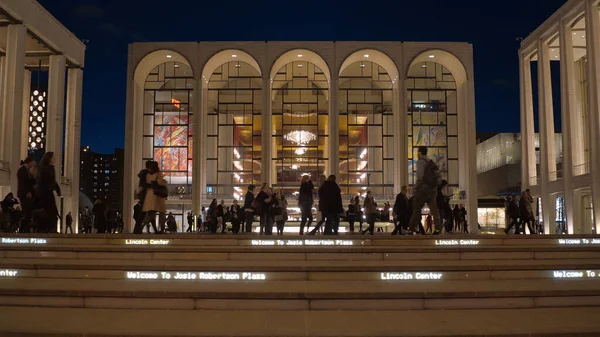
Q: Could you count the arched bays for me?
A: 5